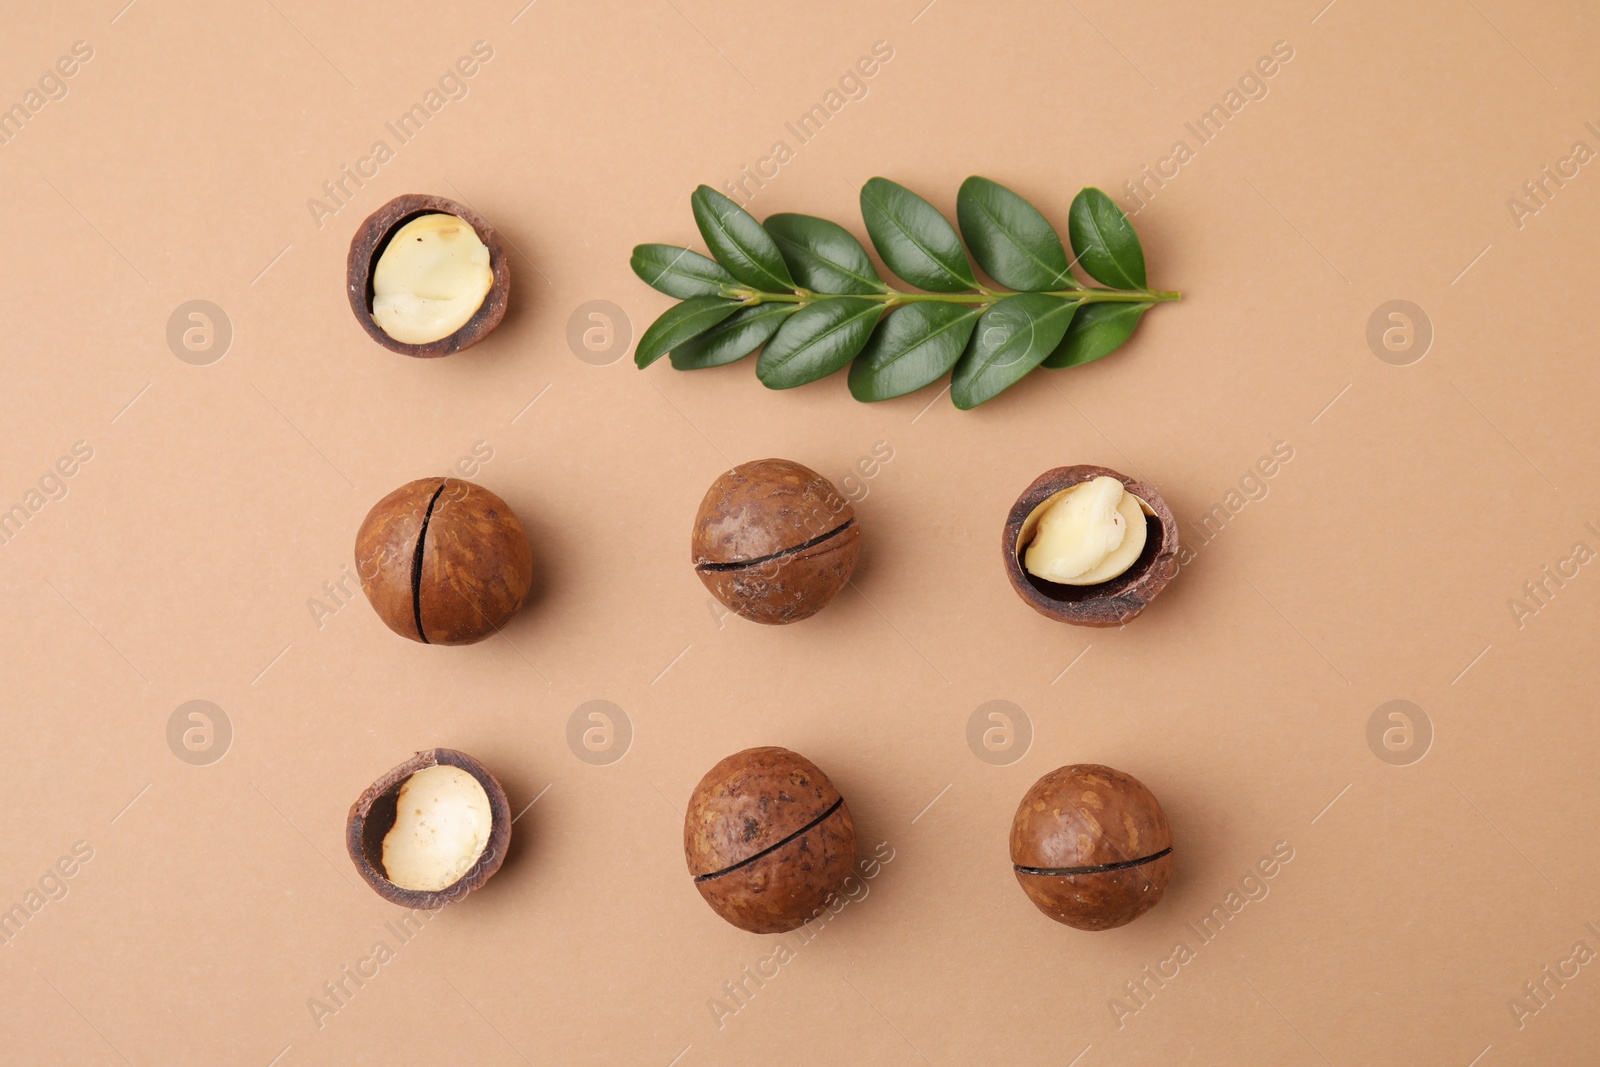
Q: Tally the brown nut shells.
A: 7